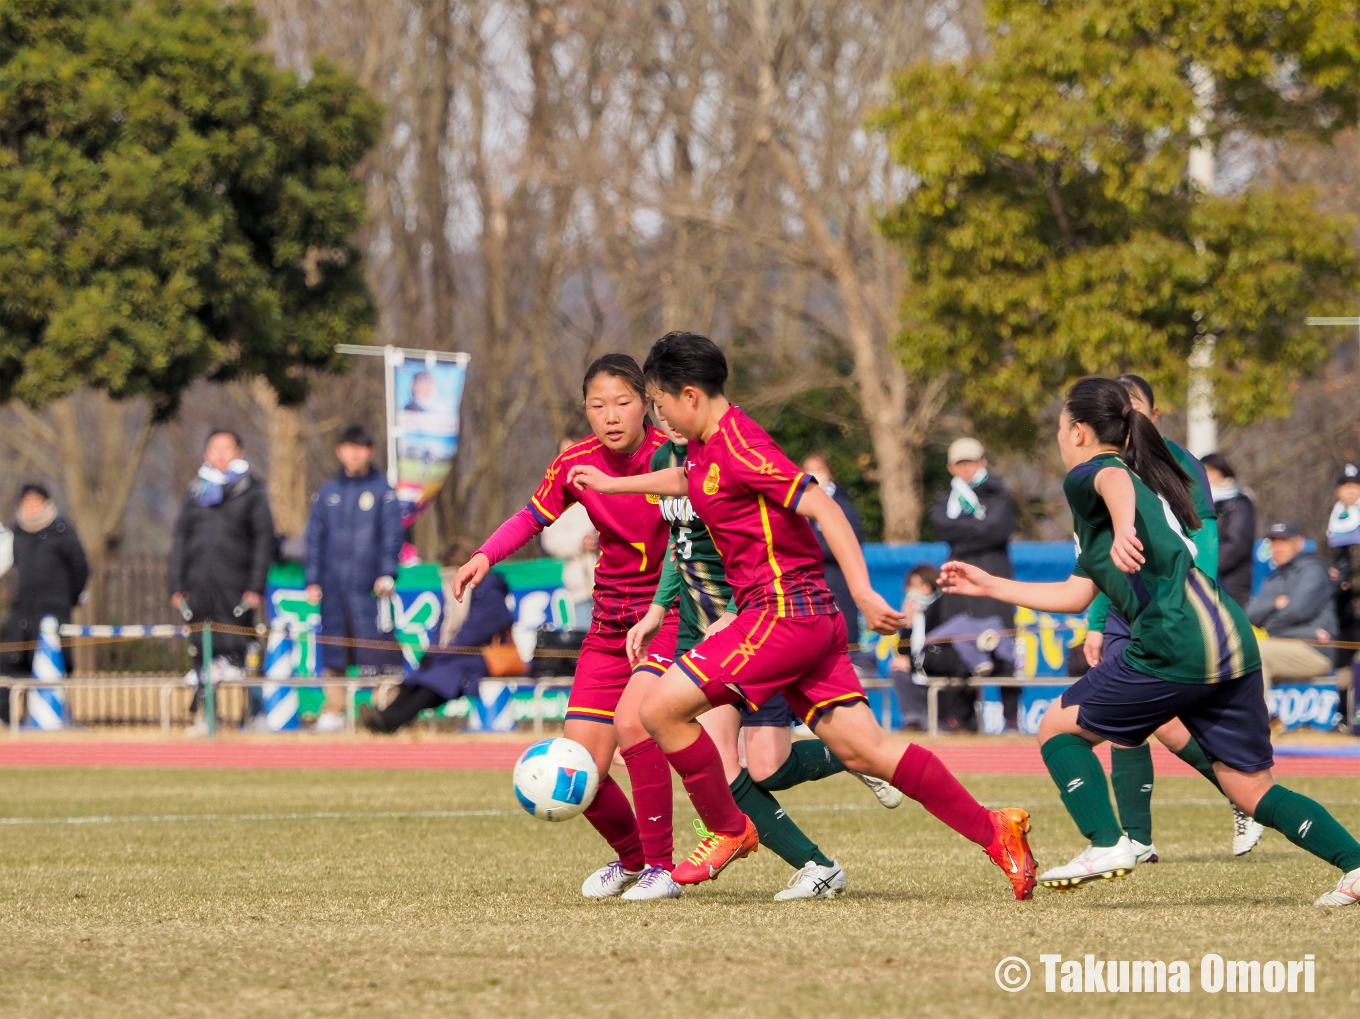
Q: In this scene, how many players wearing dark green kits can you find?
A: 3